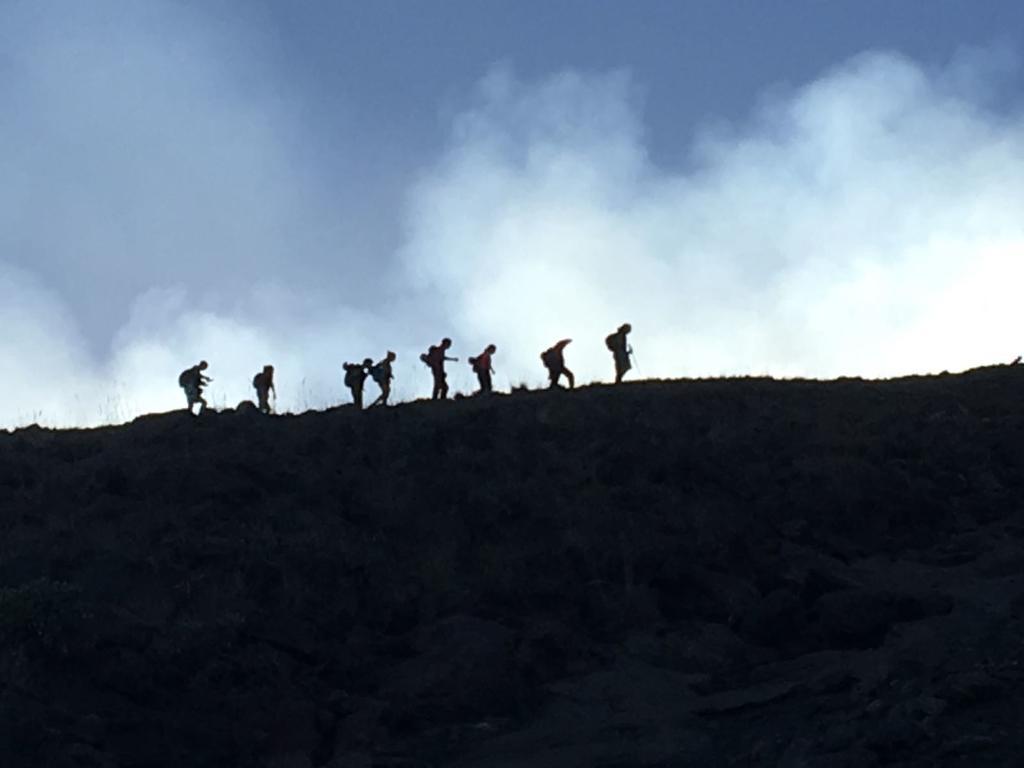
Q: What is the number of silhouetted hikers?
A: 8